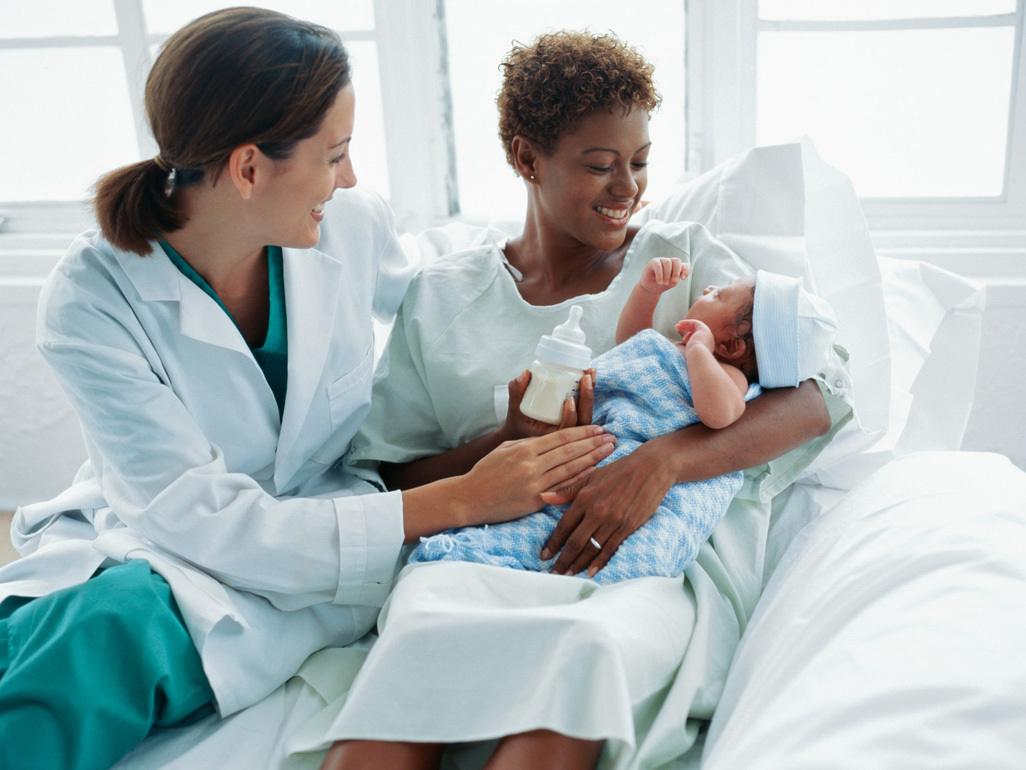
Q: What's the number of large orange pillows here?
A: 0